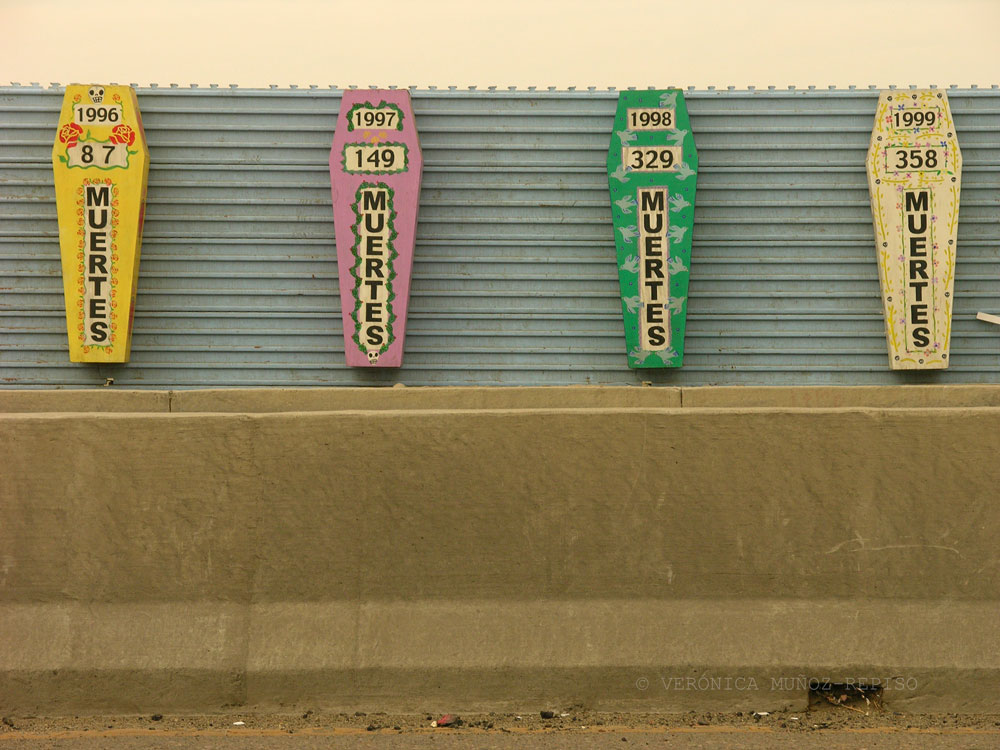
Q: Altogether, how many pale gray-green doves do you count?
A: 15